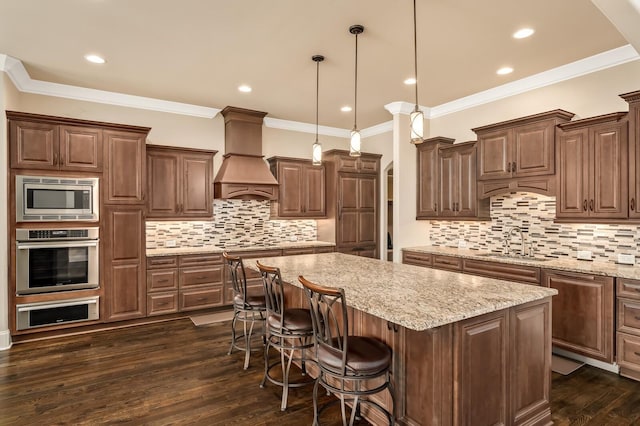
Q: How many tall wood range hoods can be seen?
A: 1